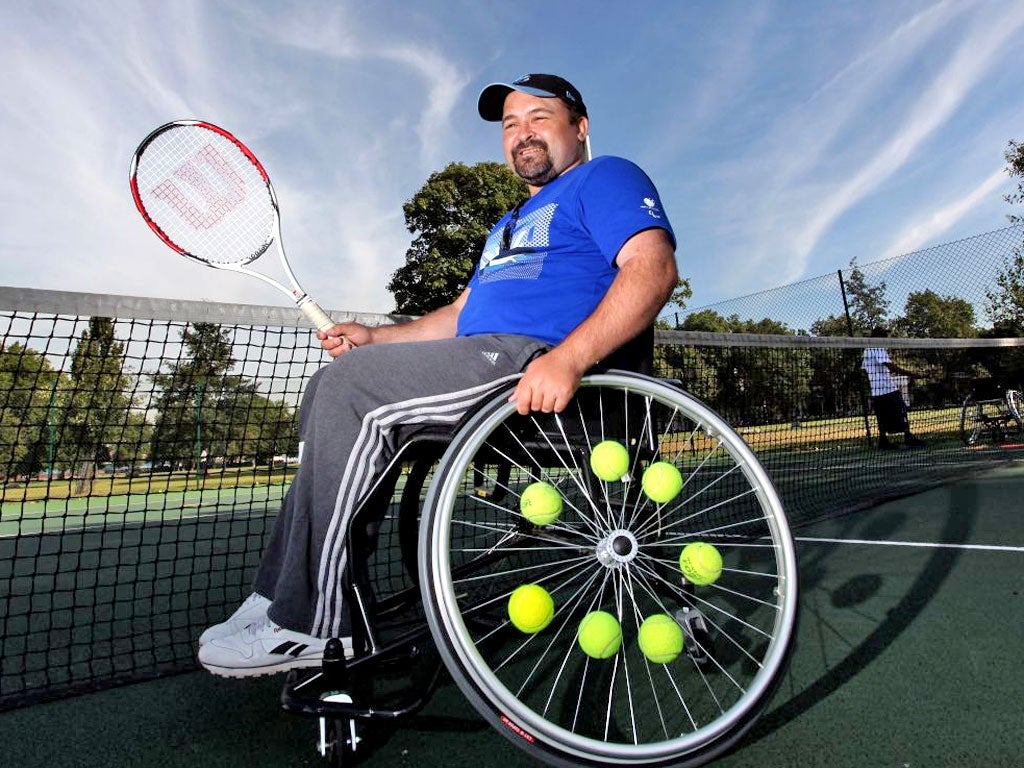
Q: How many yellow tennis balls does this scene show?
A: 7